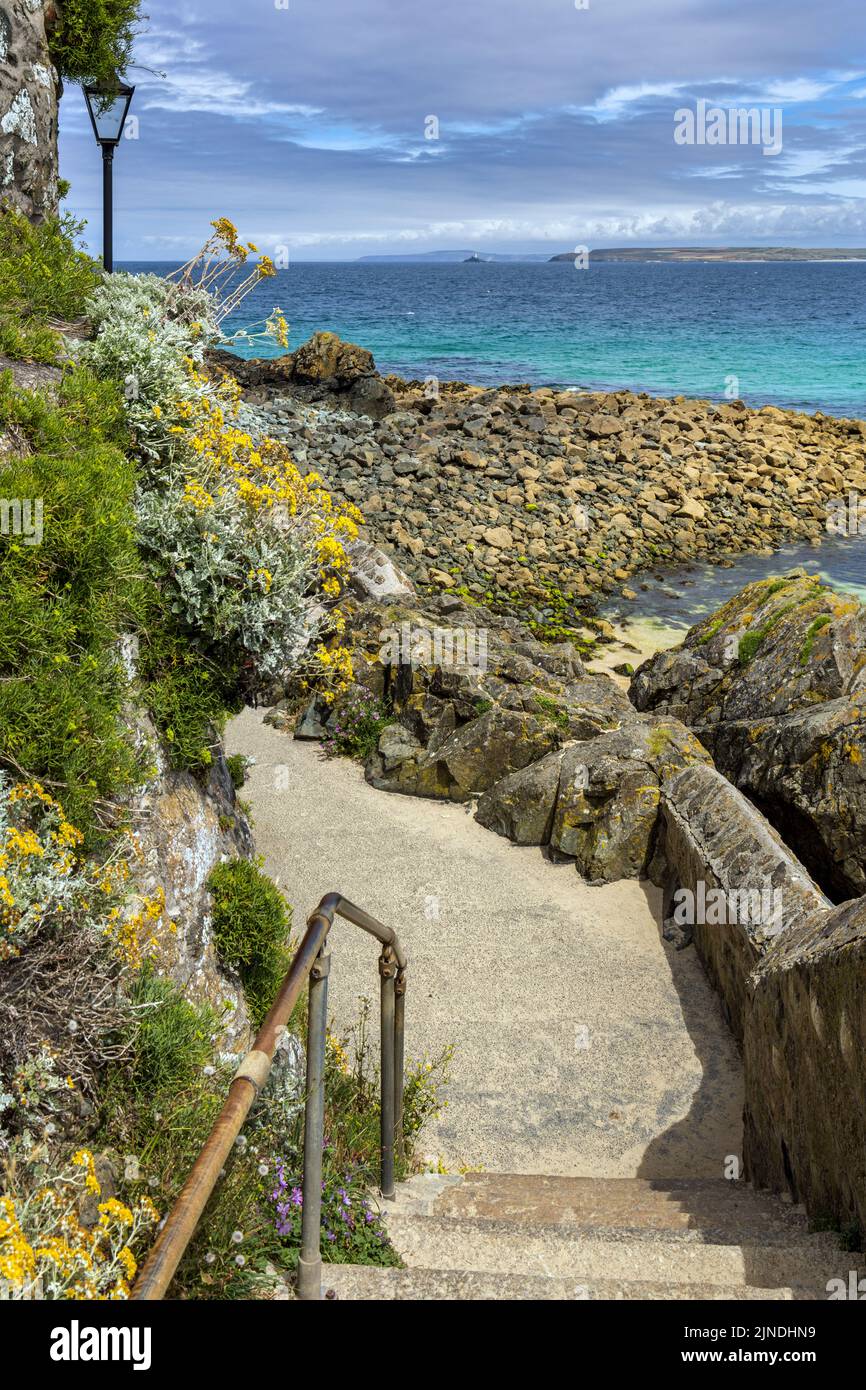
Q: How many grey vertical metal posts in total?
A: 3